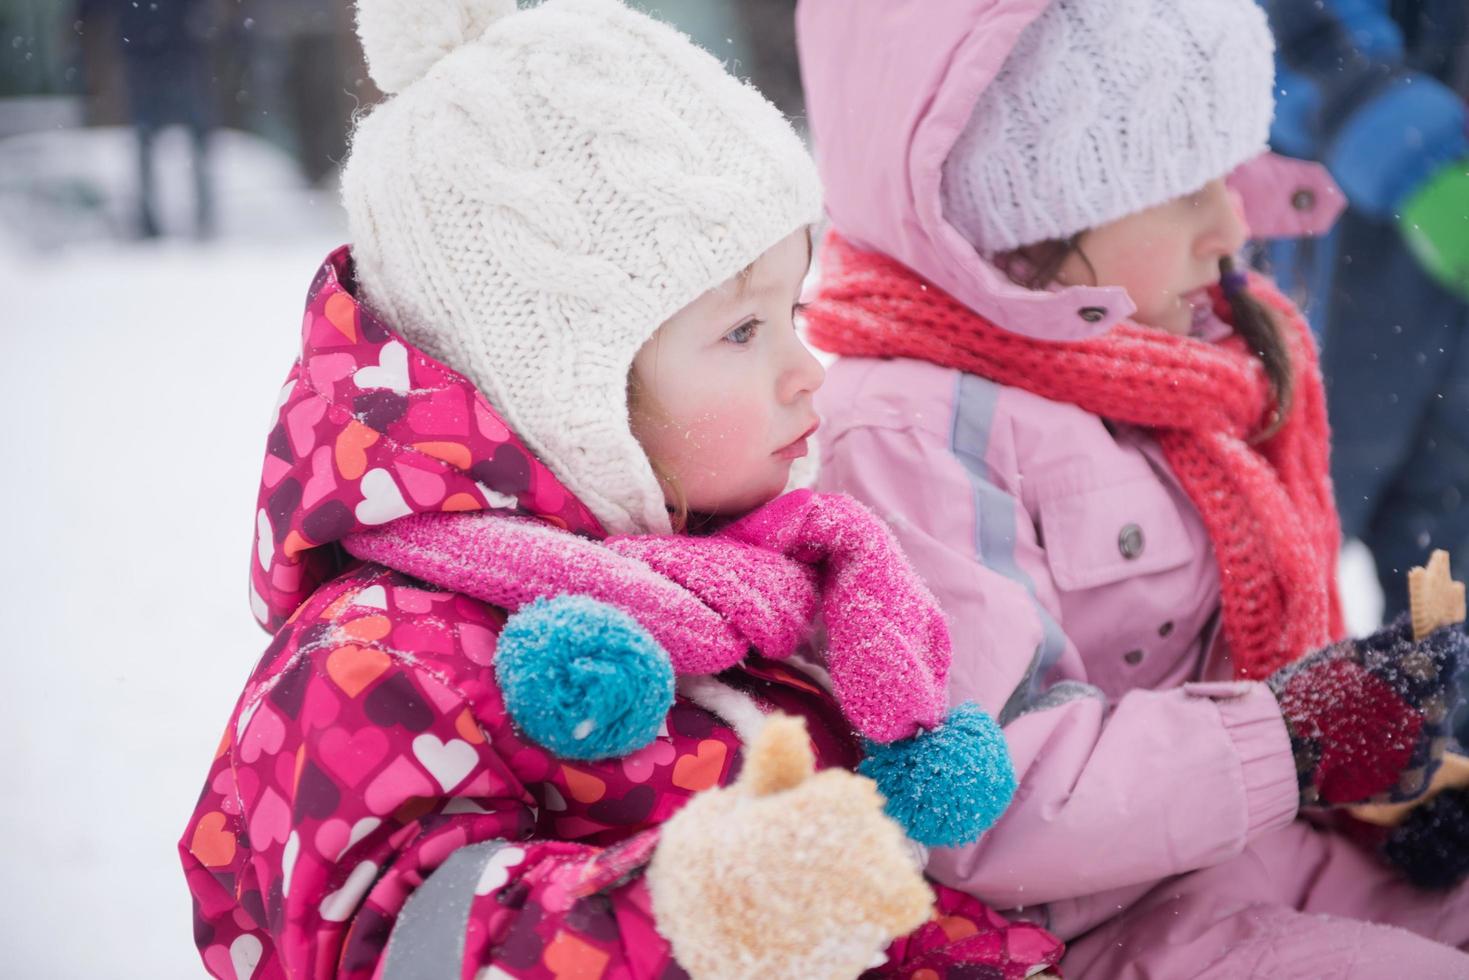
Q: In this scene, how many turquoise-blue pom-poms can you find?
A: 2